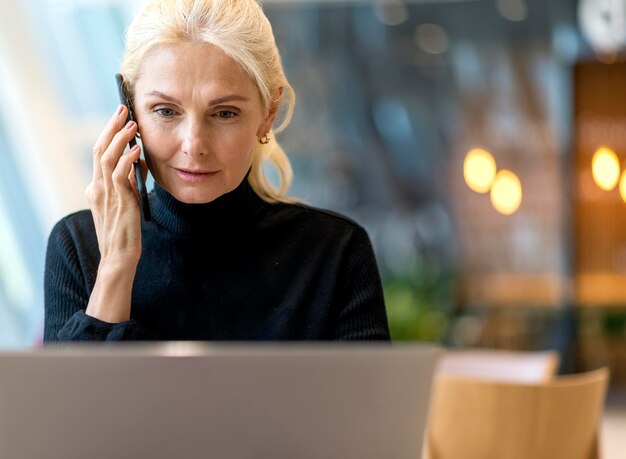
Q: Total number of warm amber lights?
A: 4